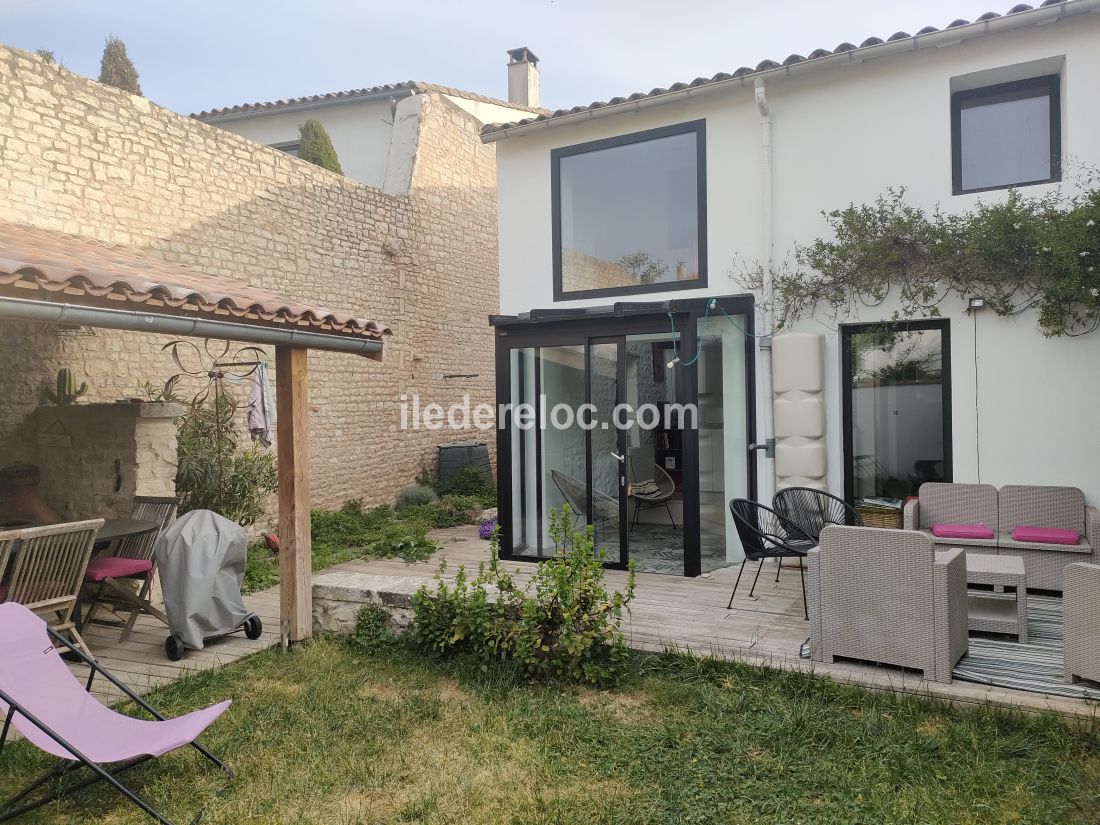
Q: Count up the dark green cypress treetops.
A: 2